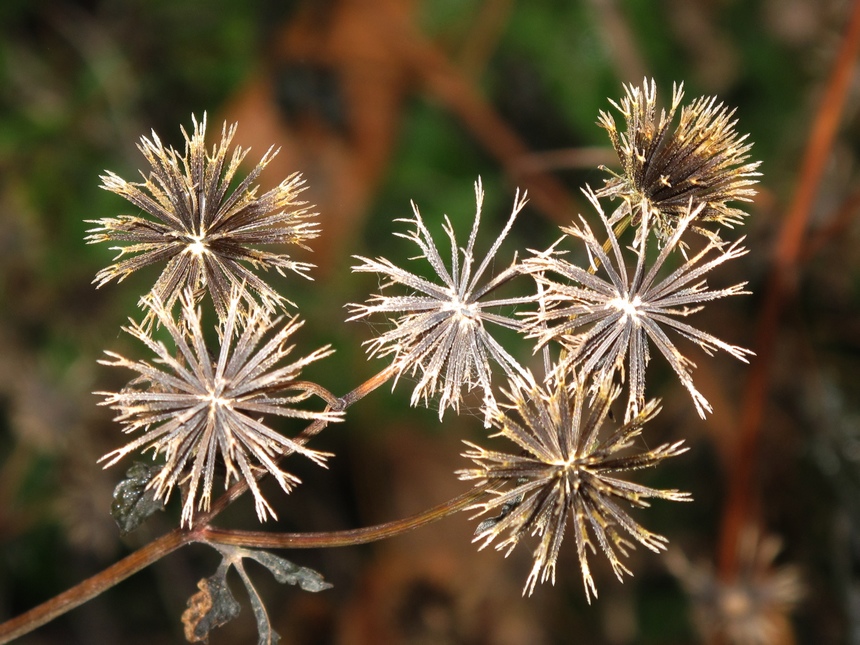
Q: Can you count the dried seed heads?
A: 6